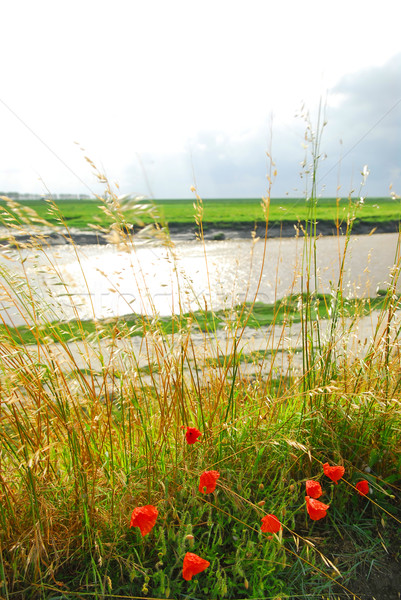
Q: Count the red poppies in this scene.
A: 9